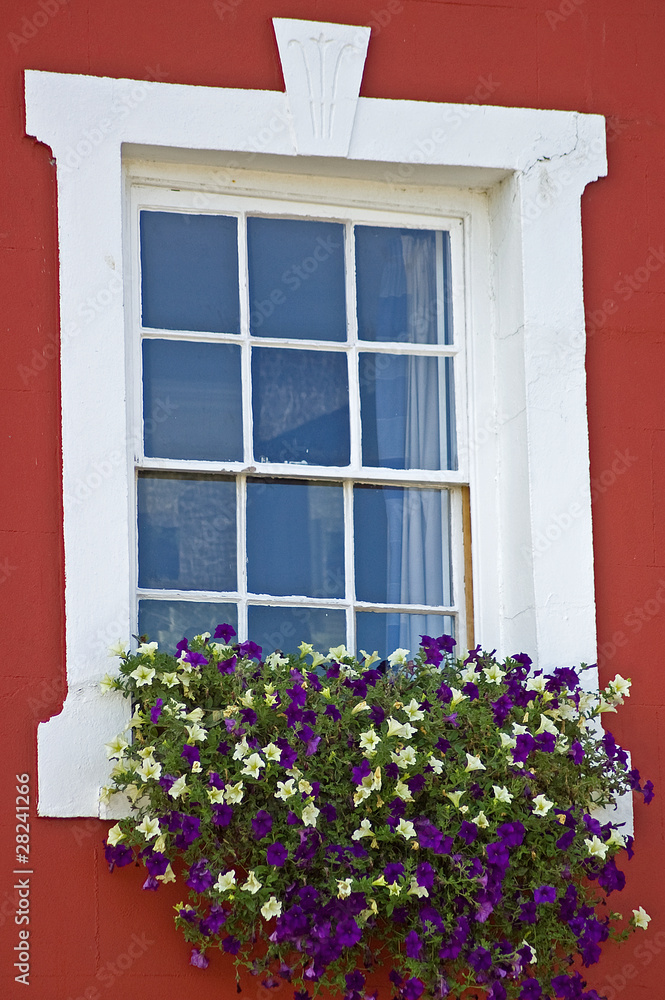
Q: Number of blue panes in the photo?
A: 12